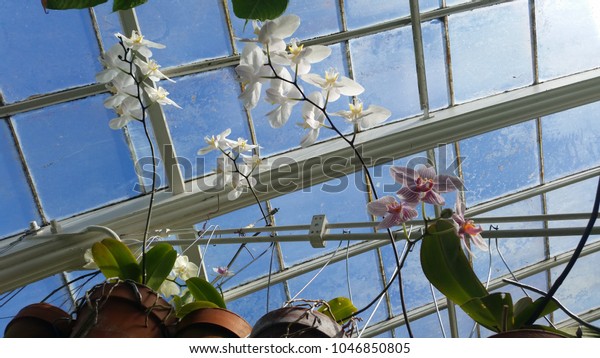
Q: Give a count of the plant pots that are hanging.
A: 5